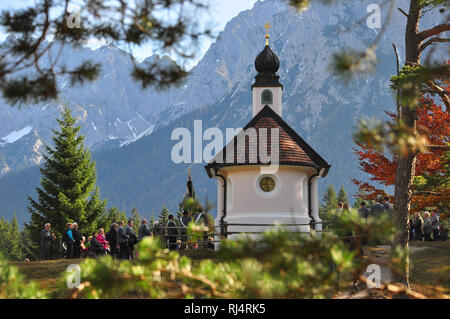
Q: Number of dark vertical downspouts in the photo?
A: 2